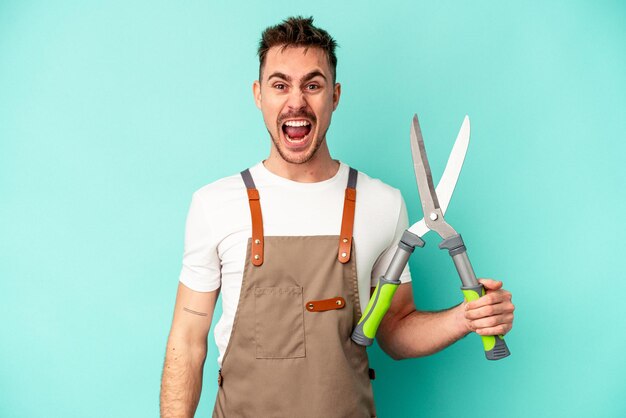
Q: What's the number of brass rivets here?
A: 6